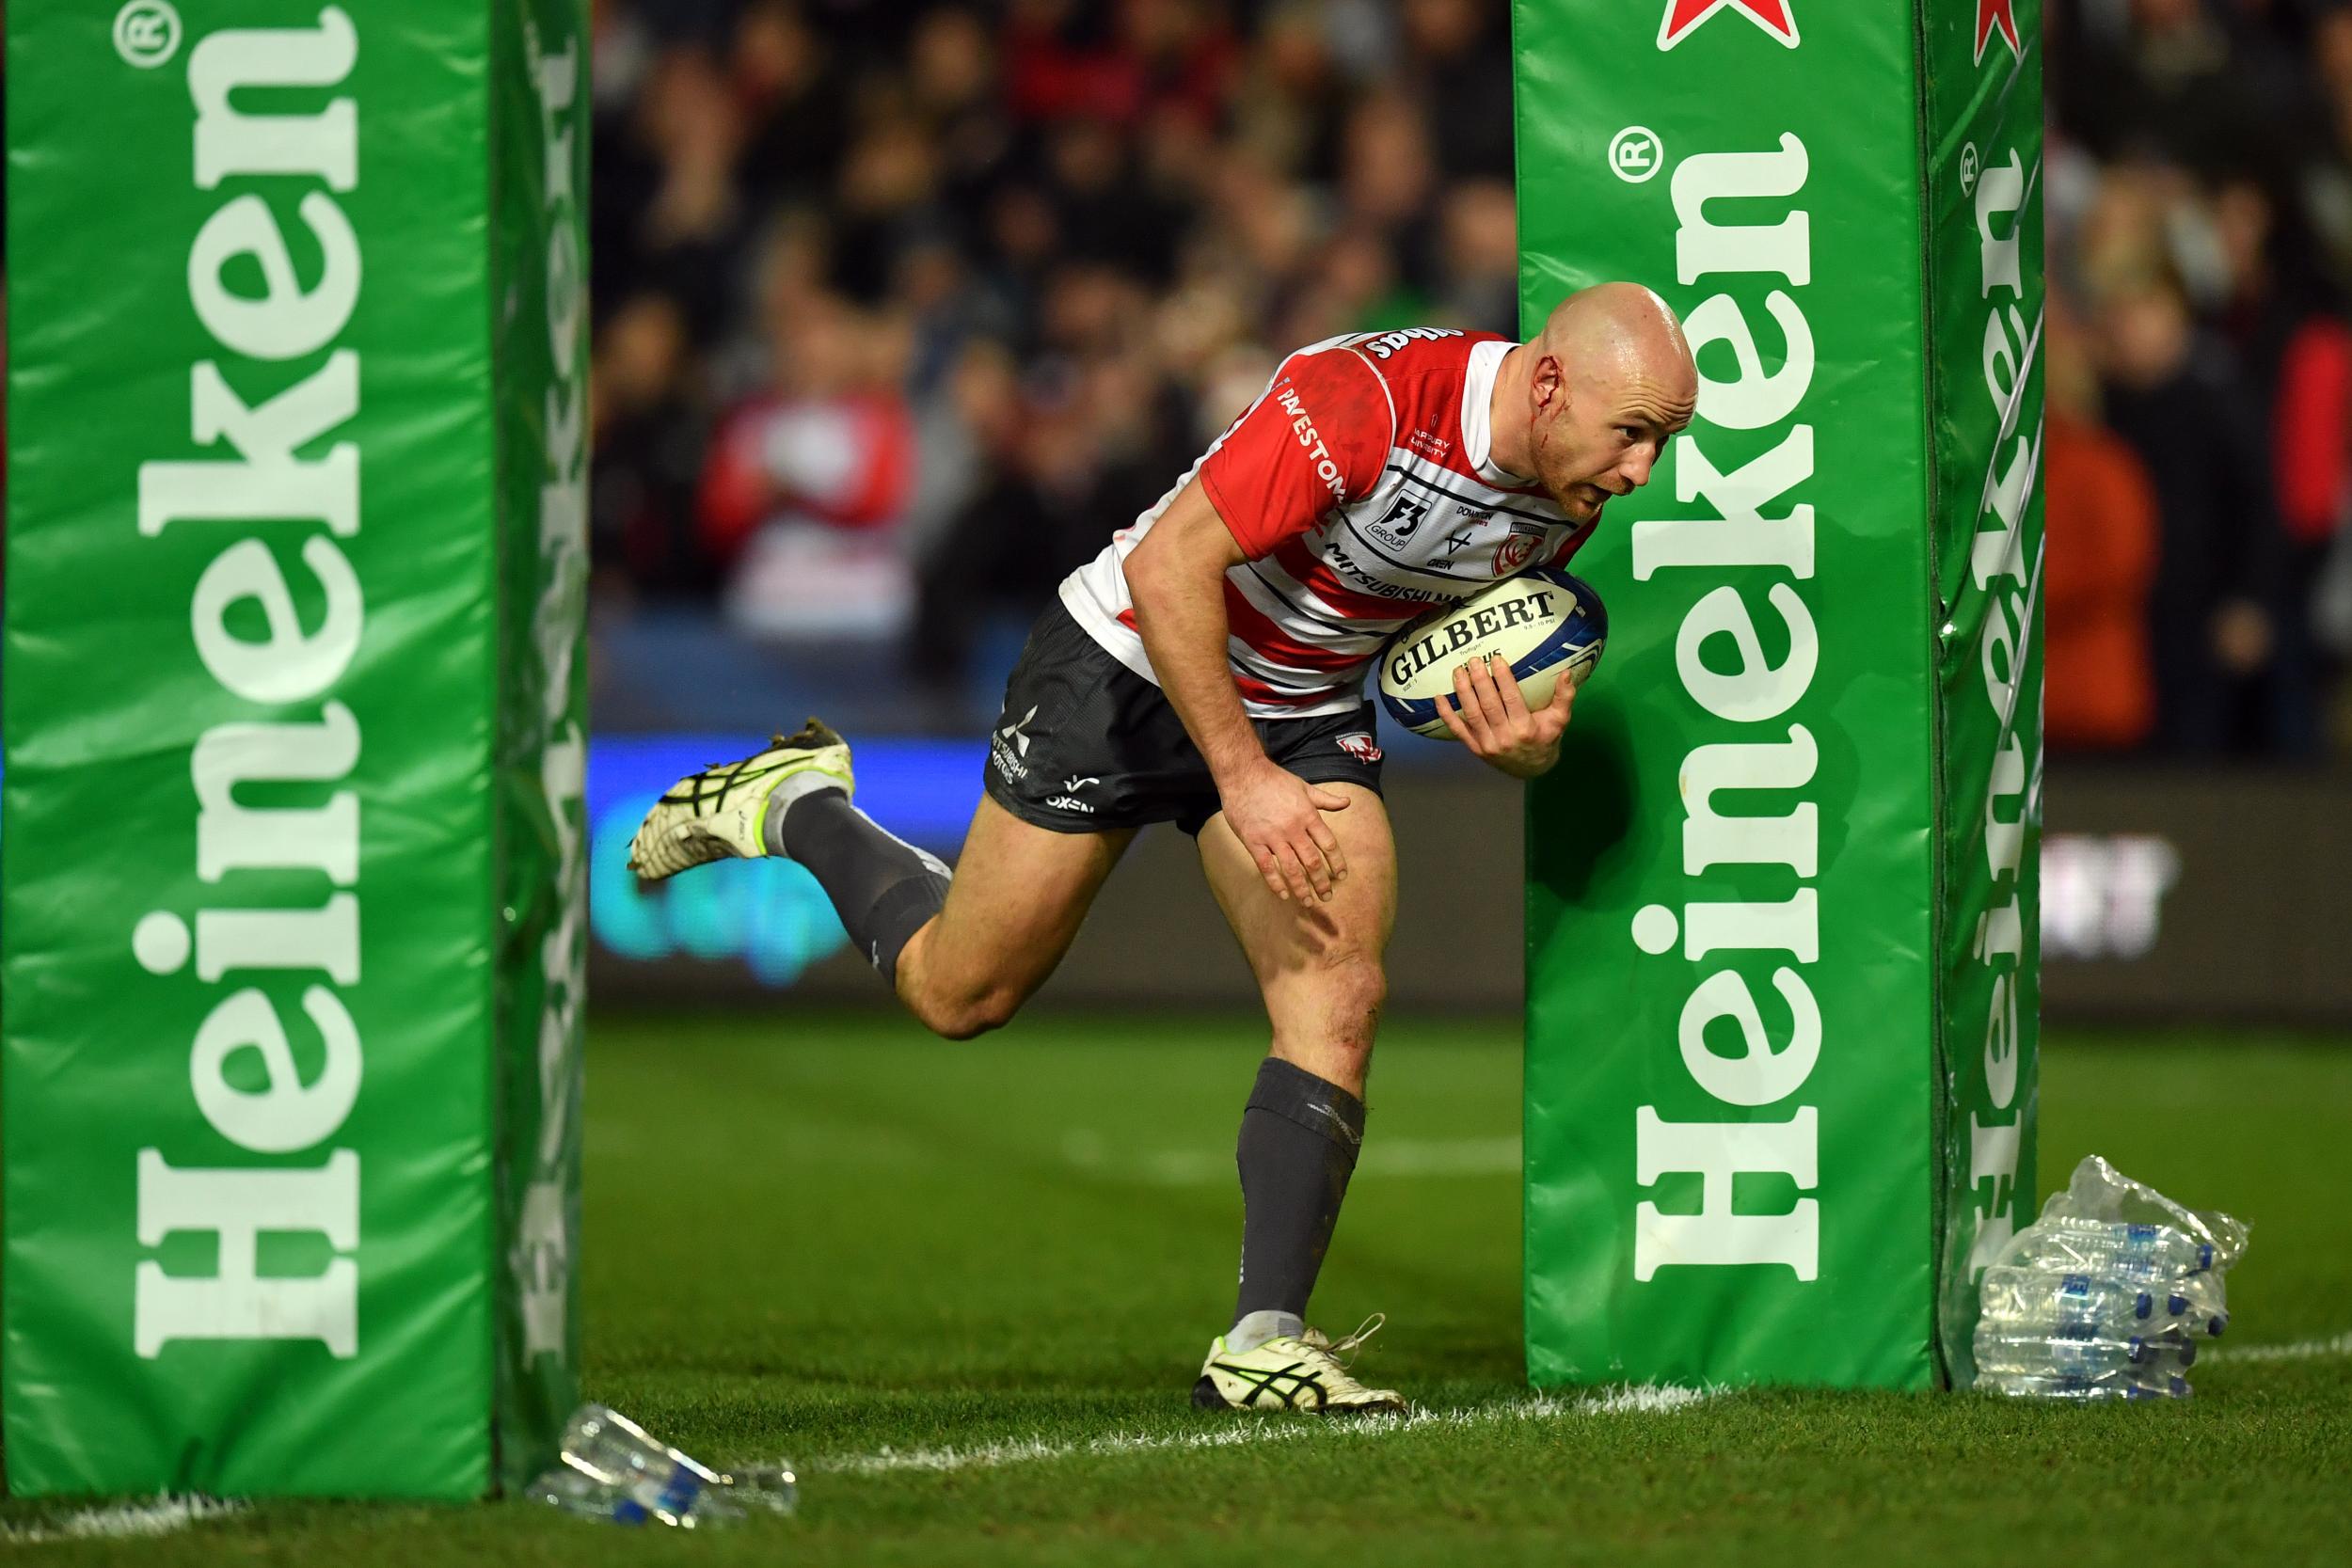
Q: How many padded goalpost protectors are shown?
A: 2